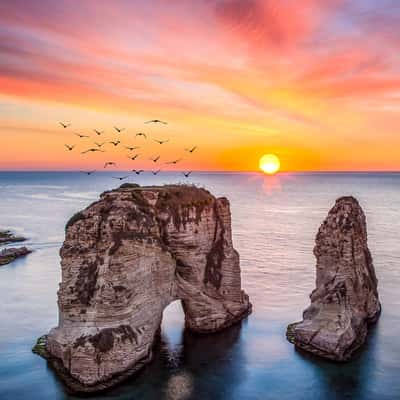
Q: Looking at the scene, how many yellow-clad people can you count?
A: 0